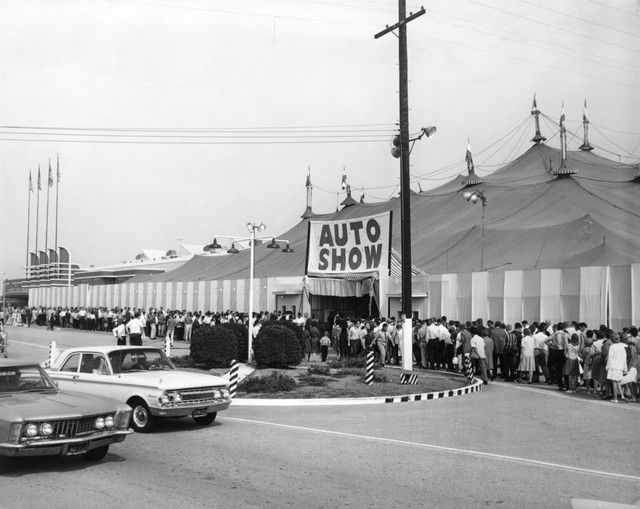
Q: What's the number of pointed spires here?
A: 6